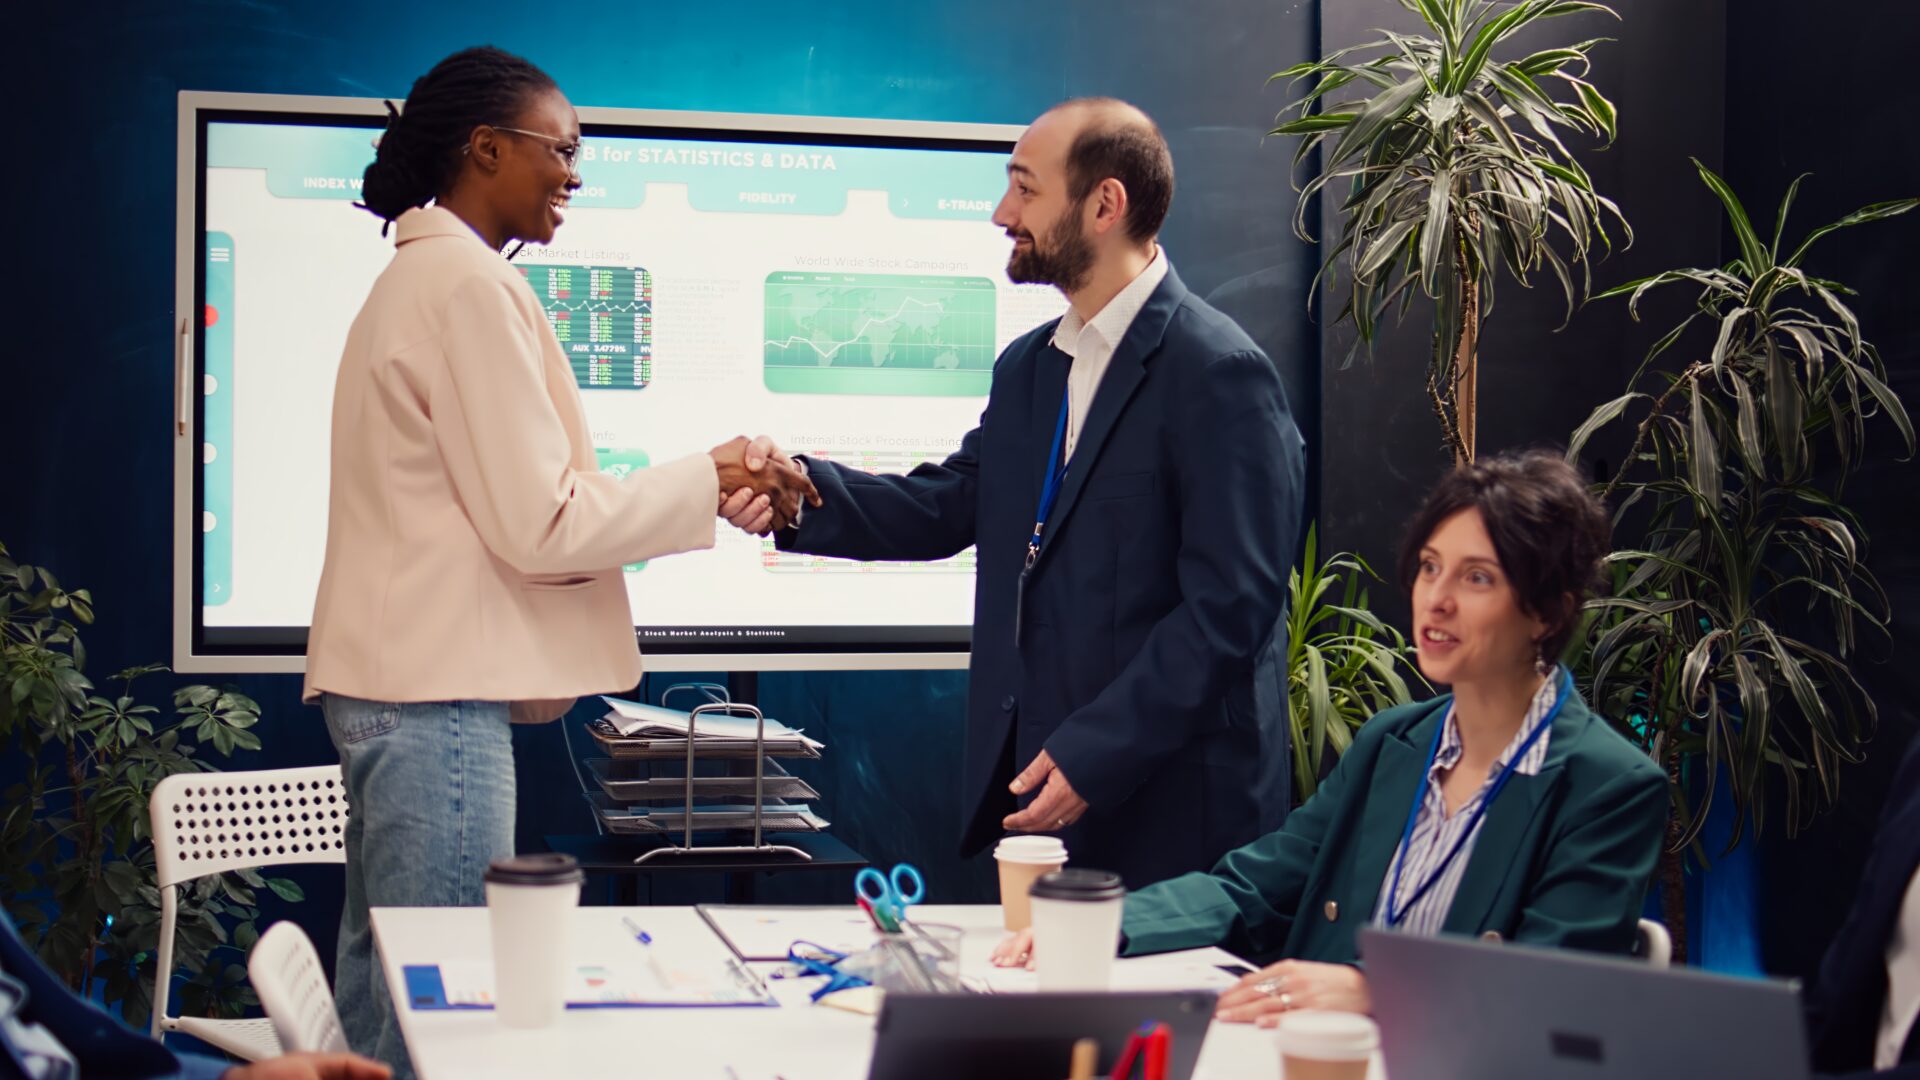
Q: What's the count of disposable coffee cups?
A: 4